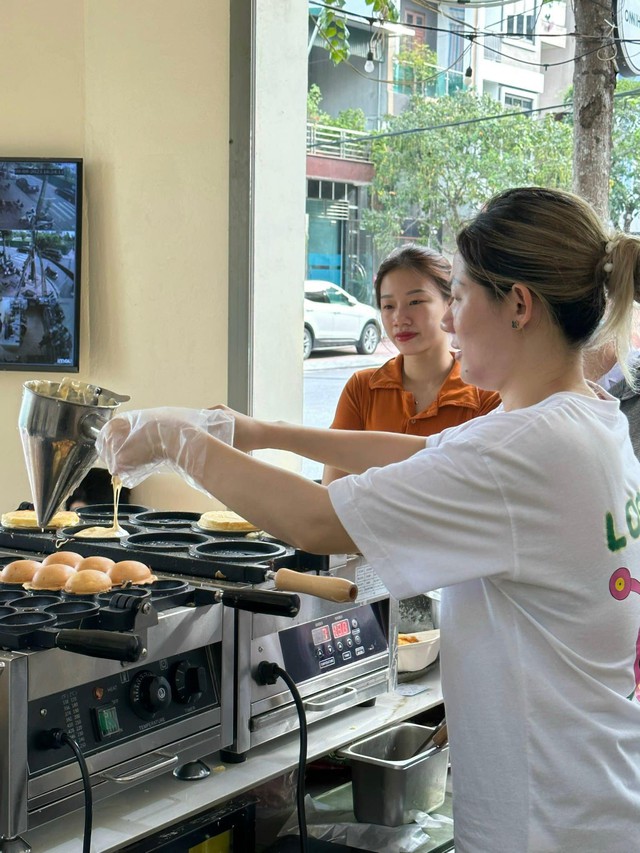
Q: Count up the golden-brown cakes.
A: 6